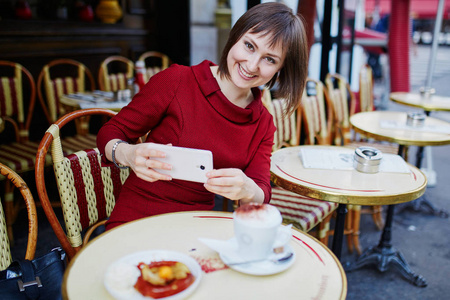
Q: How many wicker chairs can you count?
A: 10